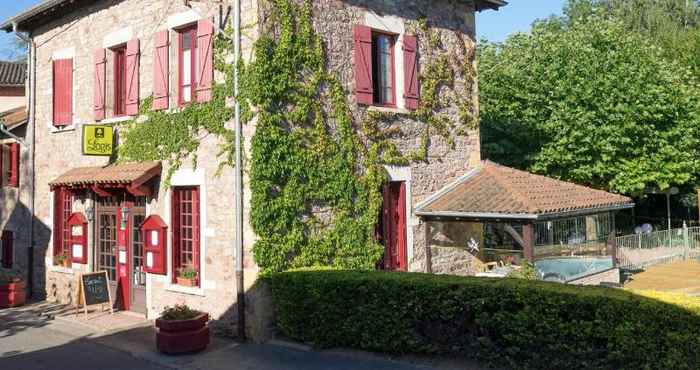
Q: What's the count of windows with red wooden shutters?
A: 4